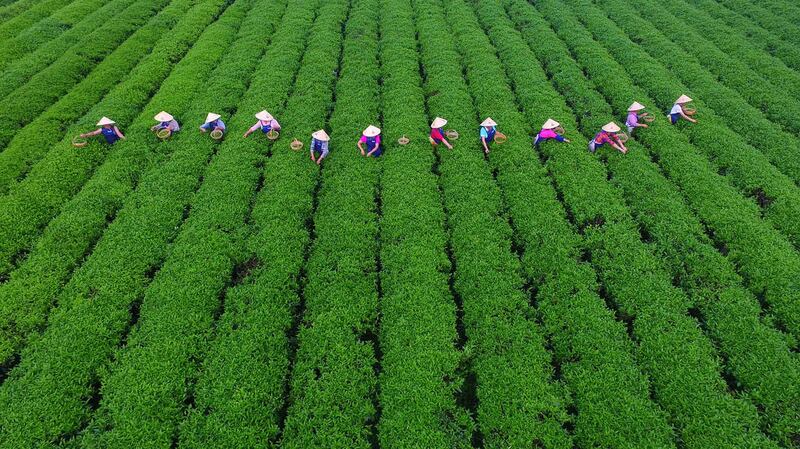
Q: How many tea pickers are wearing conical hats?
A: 12